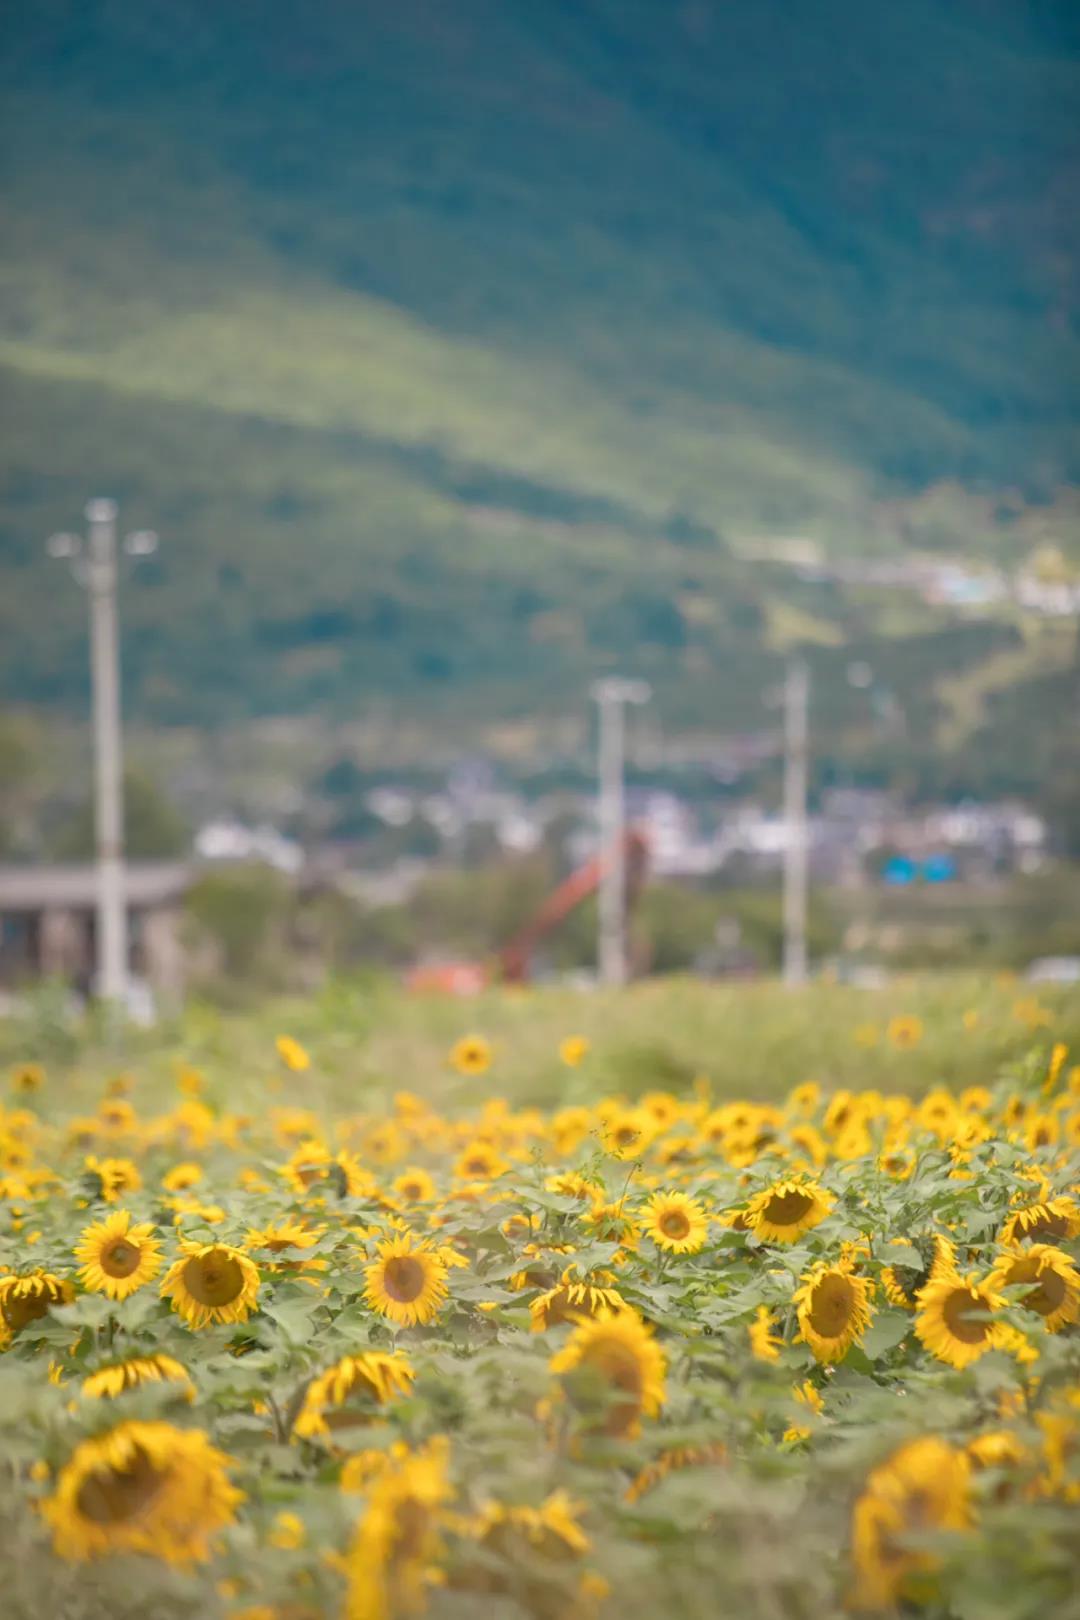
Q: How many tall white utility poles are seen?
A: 3